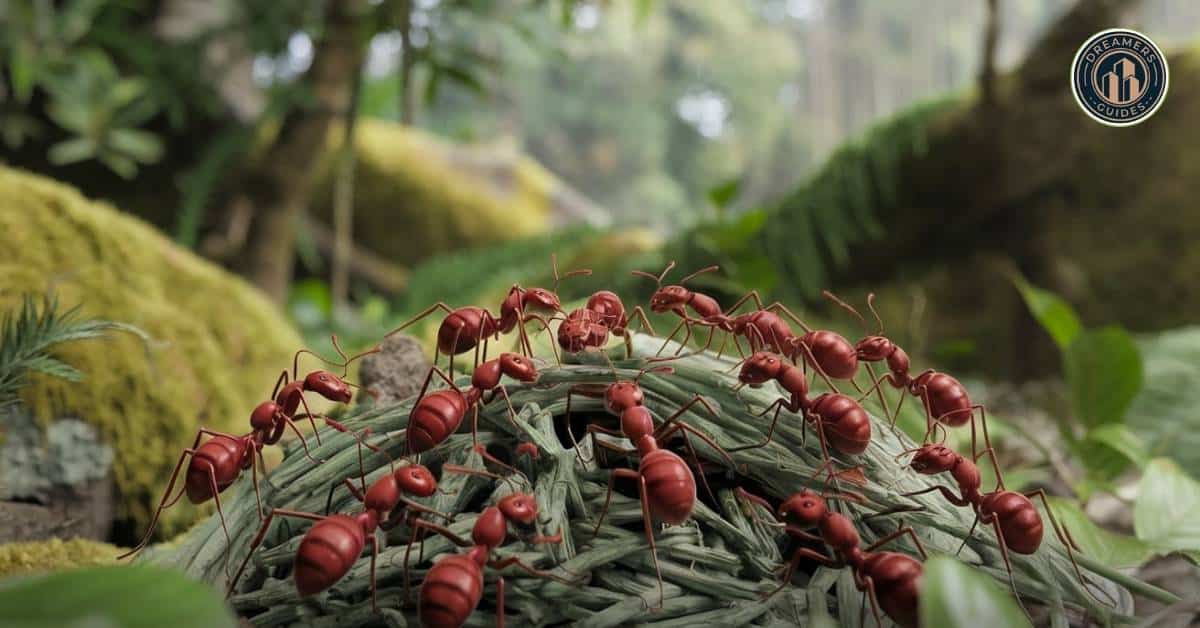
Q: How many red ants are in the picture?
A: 12